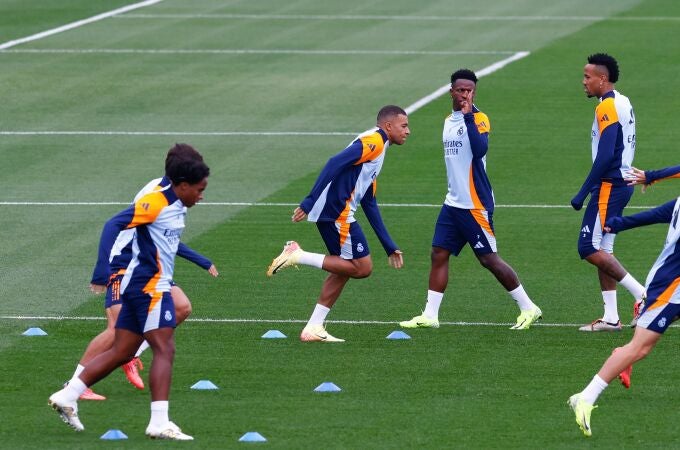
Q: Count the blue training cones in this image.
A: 7